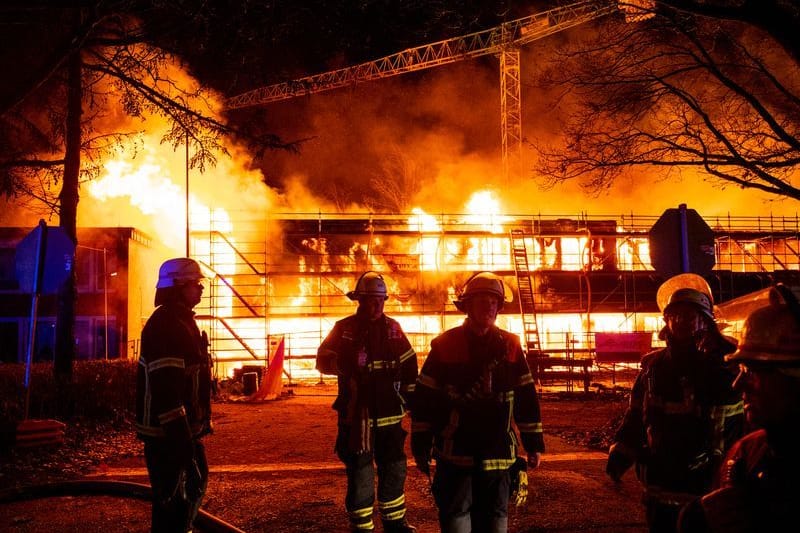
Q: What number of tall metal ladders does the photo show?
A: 1